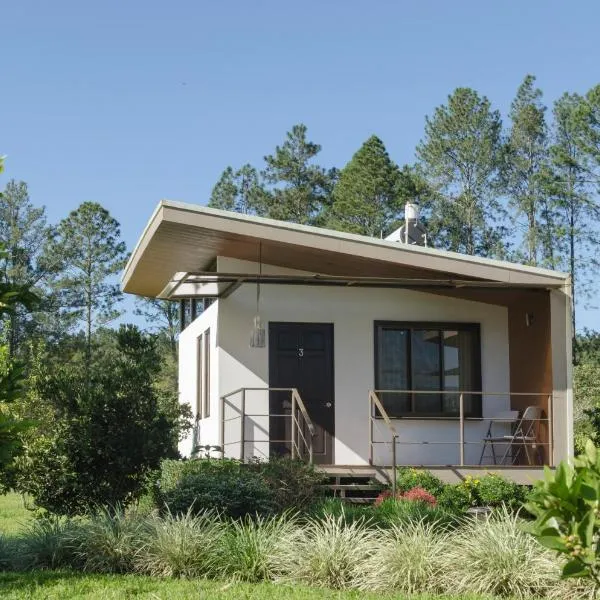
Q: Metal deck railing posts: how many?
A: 8